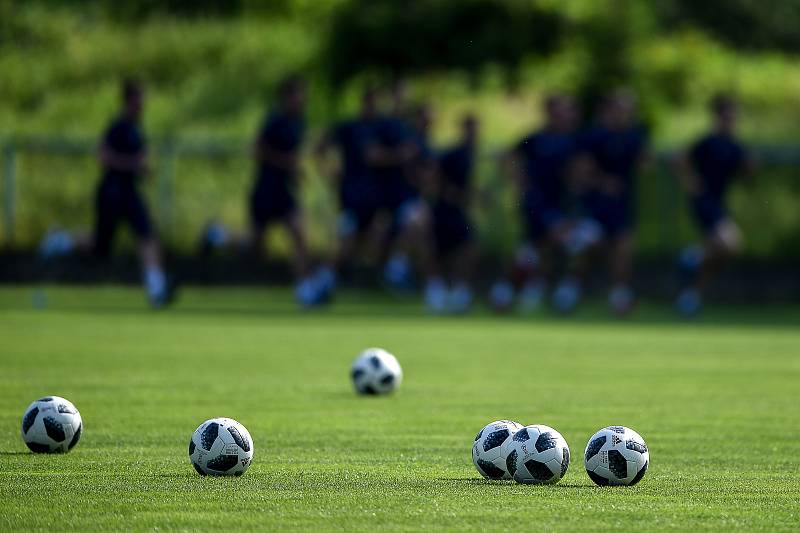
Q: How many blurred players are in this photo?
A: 9